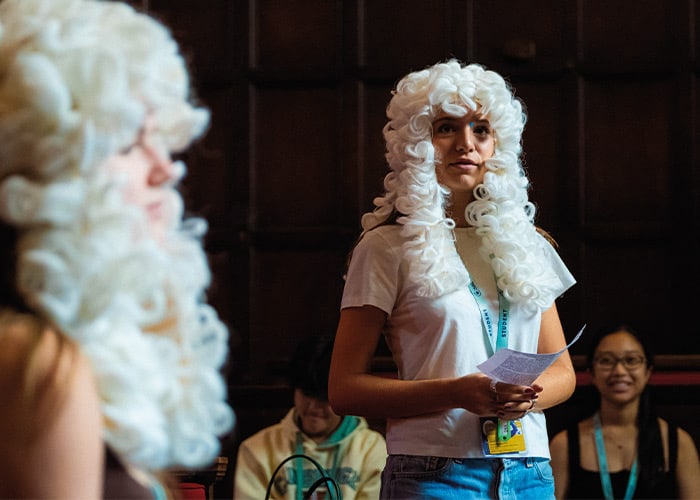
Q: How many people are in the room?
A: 4